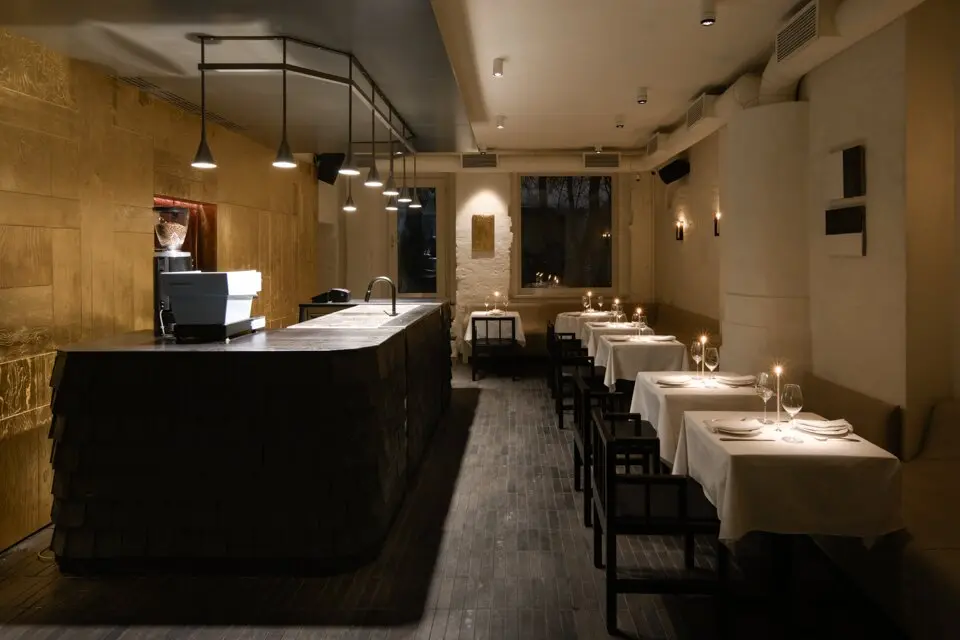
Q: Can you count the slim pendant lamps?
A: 9